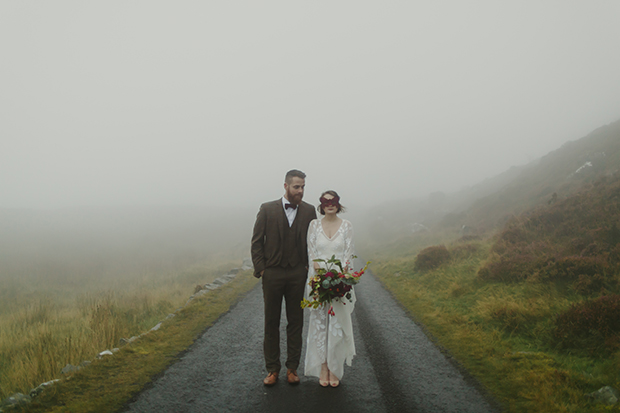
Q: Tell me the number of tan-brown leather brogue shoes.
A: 2